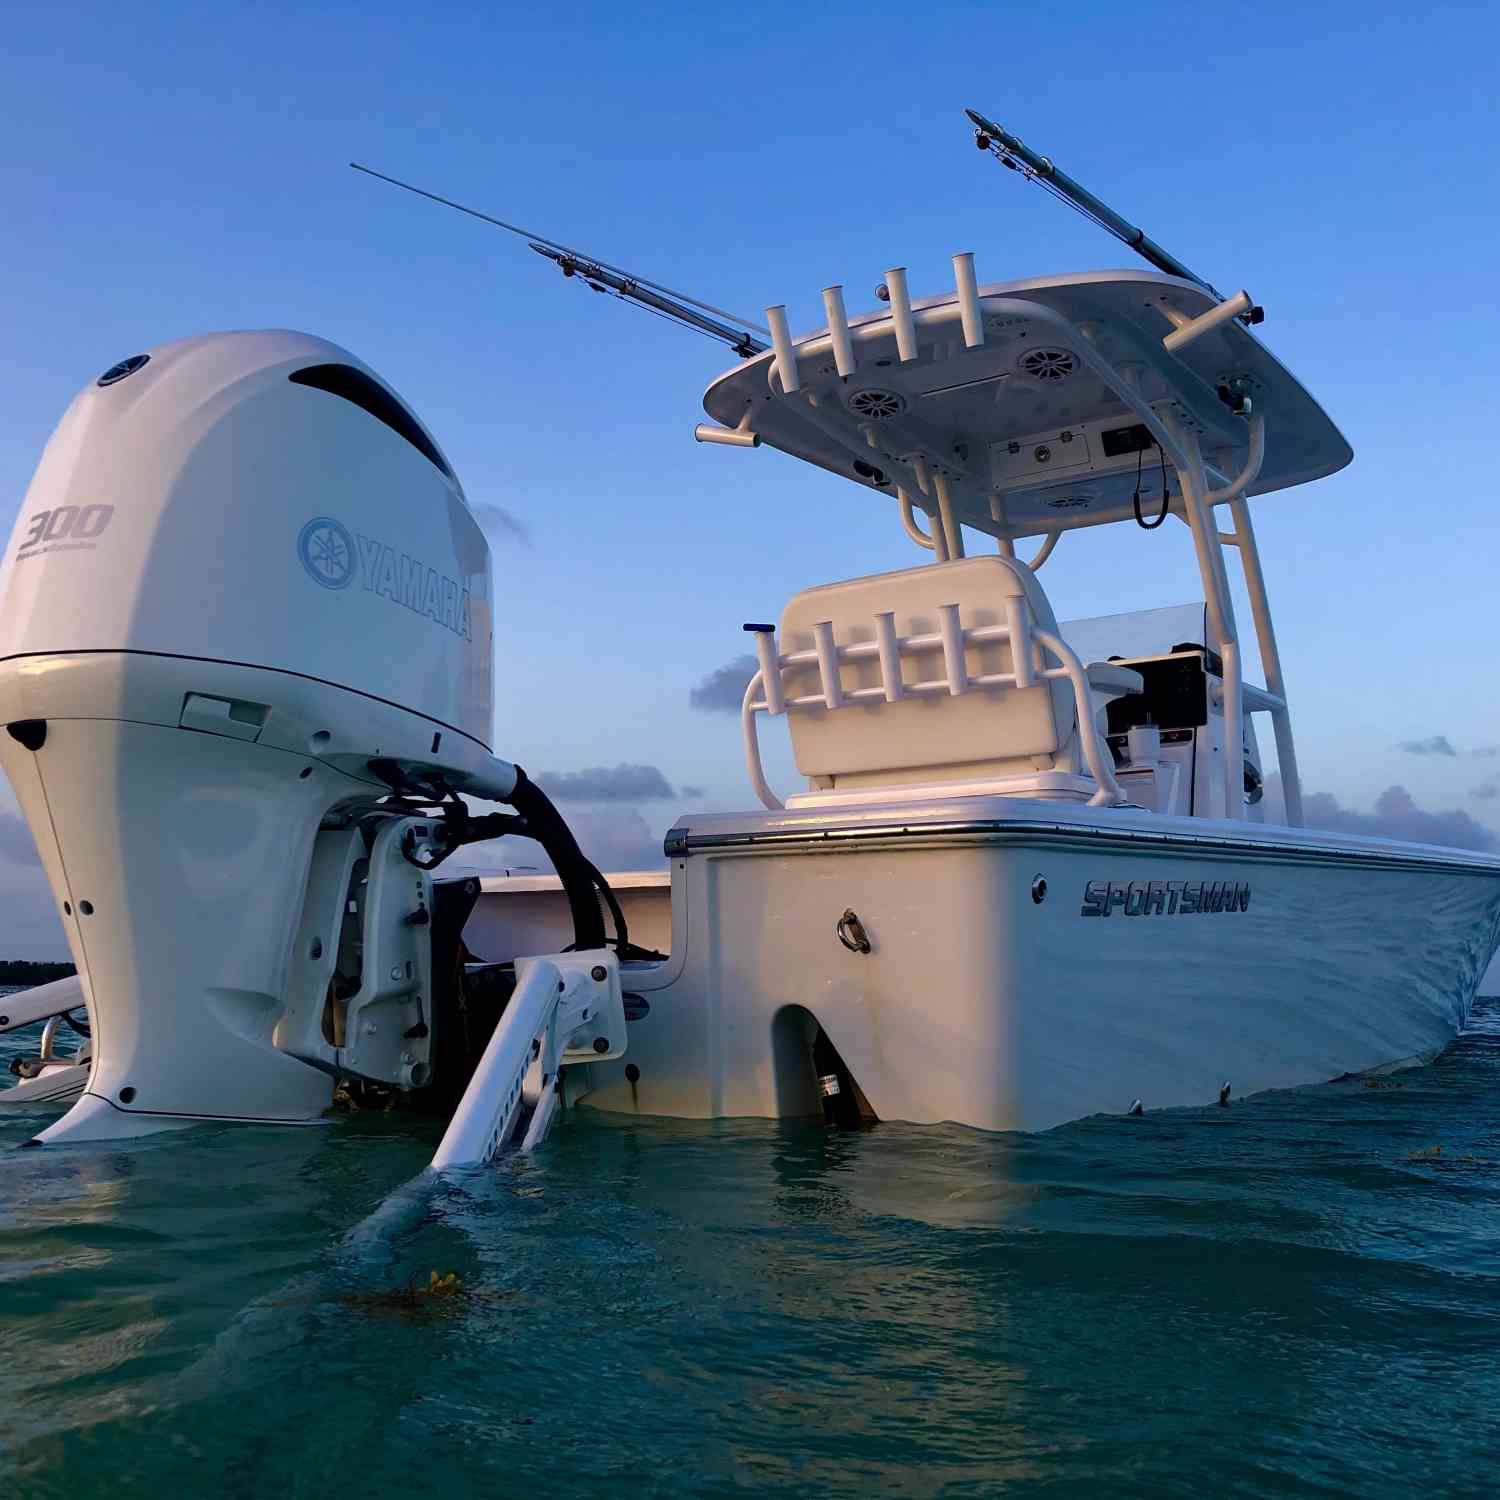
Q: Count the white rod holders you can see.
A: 11